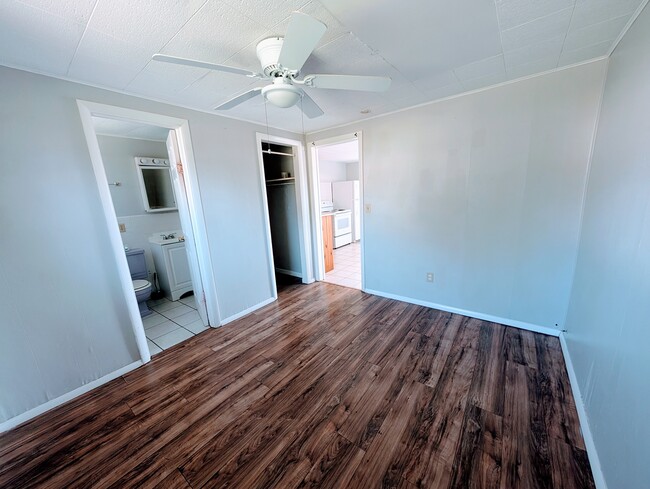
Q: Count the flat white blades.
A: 5